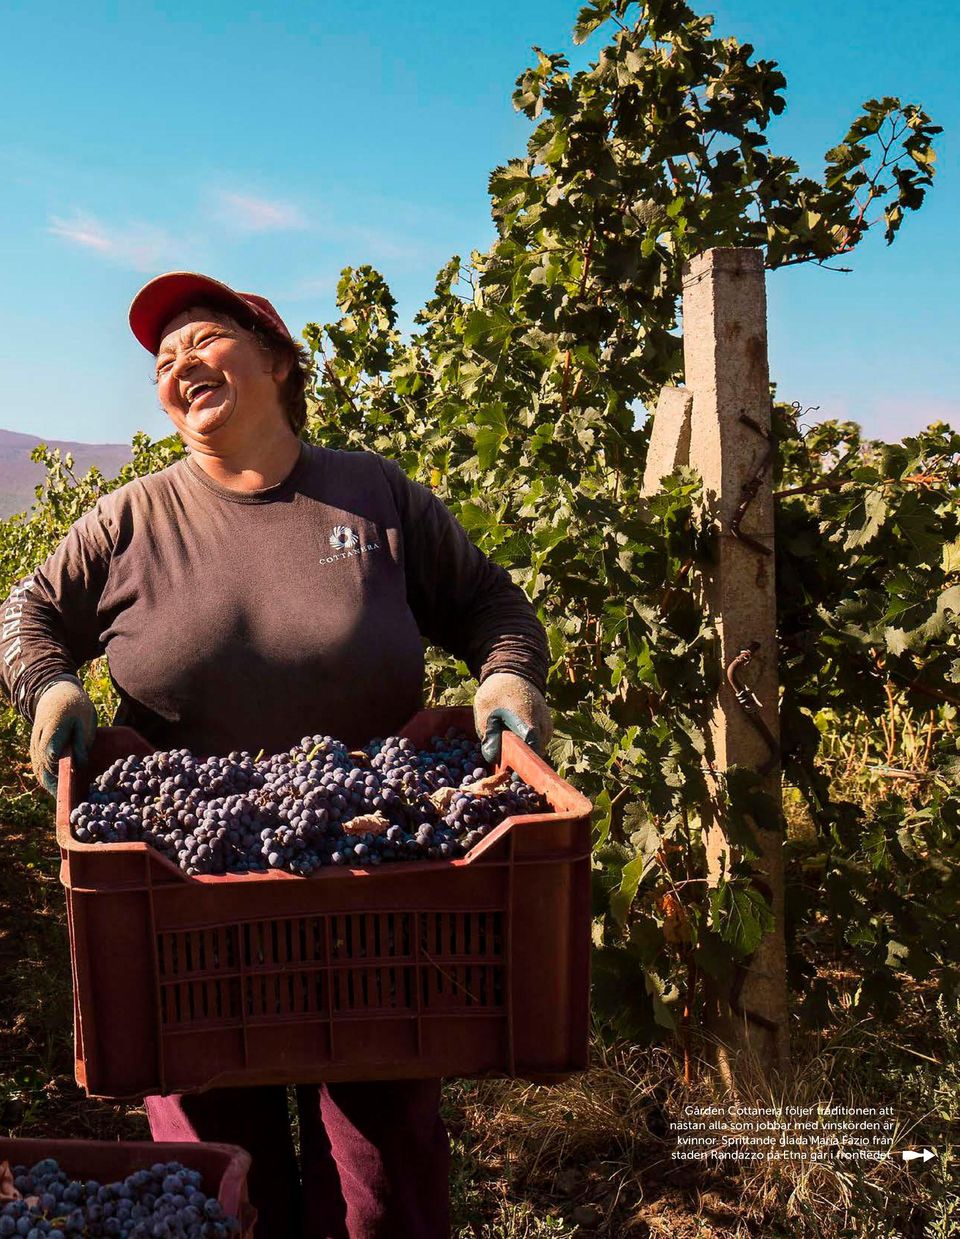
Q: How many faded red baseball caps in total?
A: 1